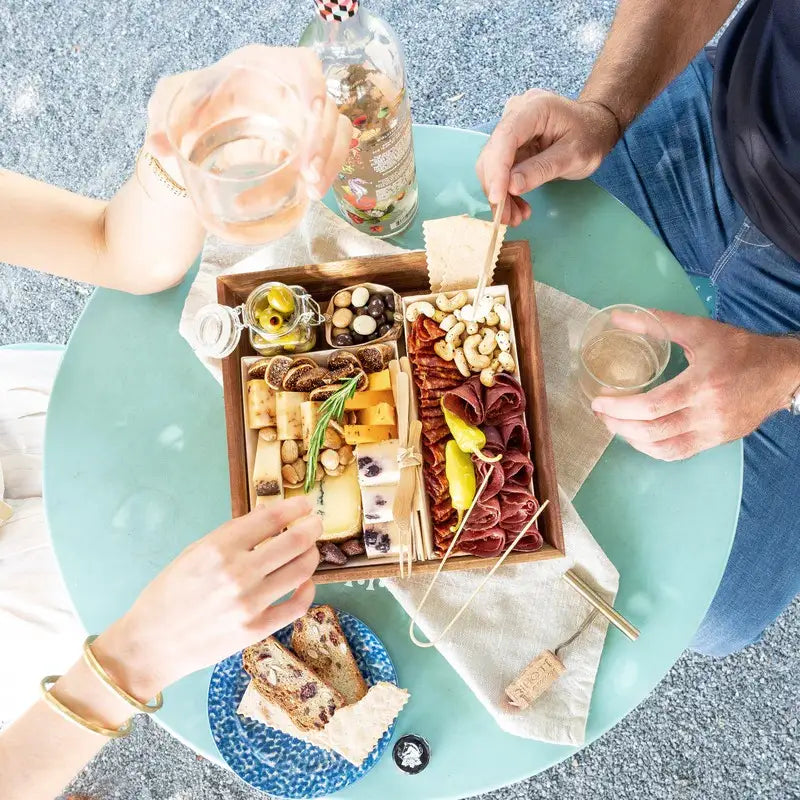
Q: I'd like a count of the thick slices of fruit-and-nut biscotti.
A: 2